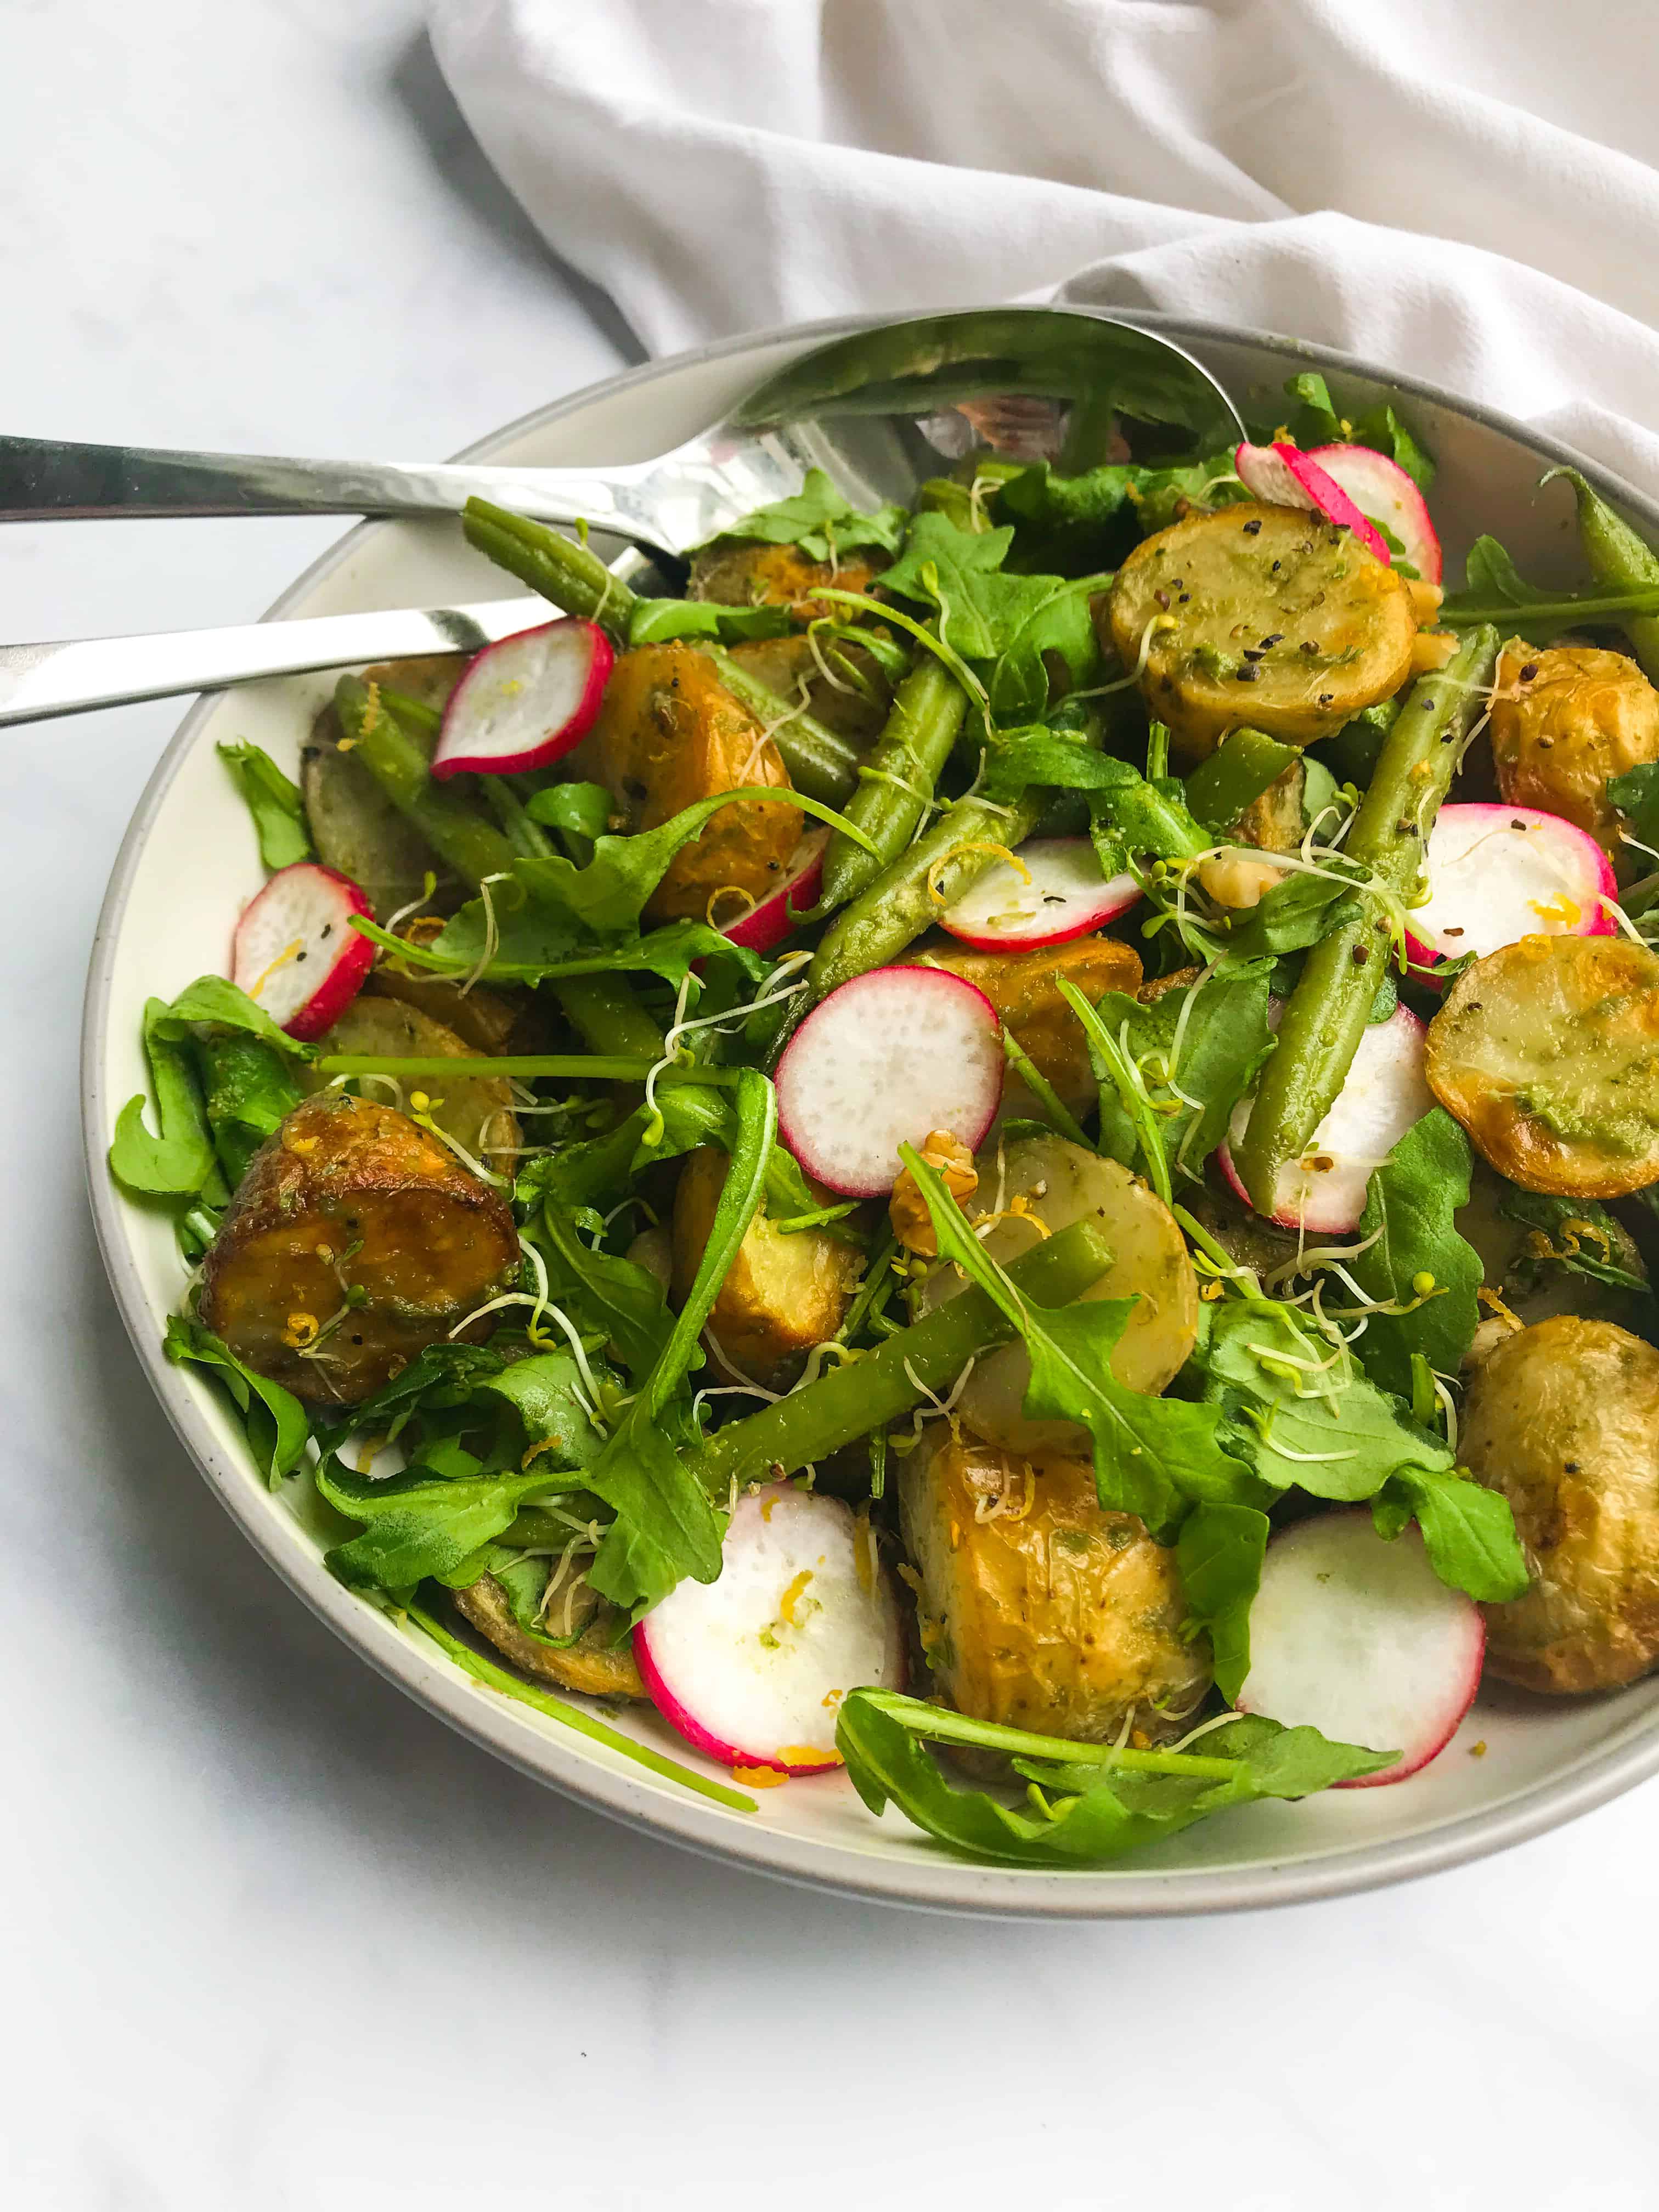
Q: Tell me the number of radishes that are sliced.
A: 11